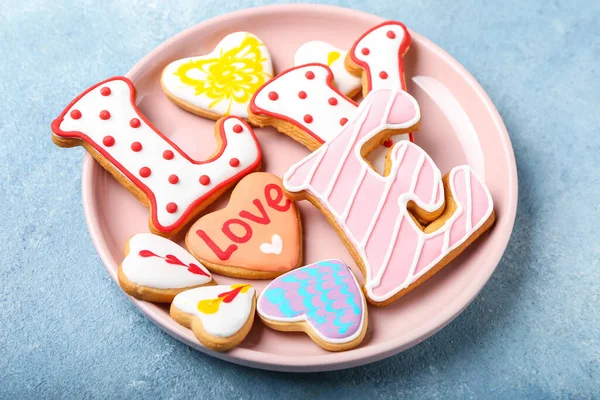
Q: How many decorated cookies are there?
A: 9